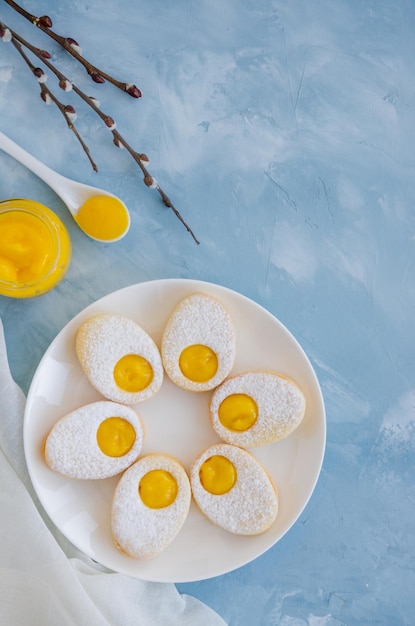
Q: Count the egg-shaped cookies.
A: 6